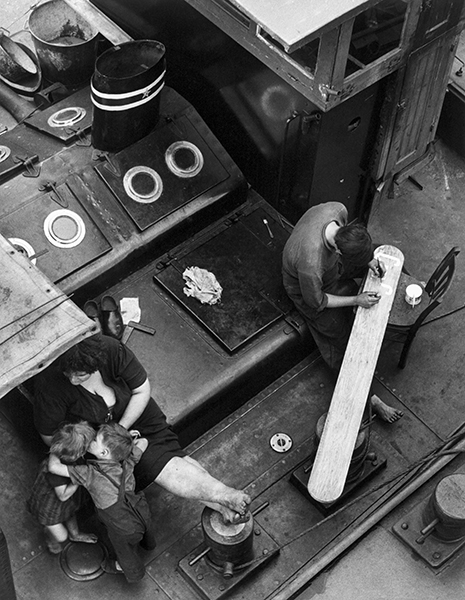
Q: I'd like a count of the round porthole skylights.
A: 6